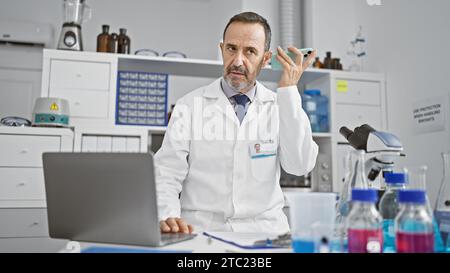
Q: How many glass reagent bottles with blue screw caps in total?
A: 3